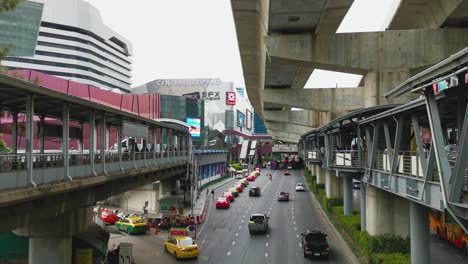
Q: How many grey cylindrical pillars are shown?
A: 3